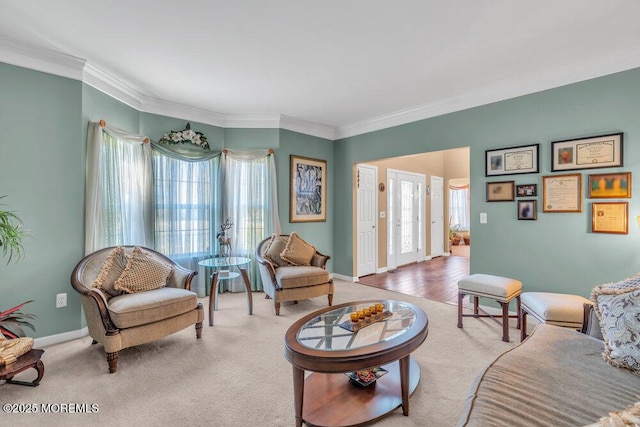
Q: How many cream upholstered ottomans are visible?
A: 2